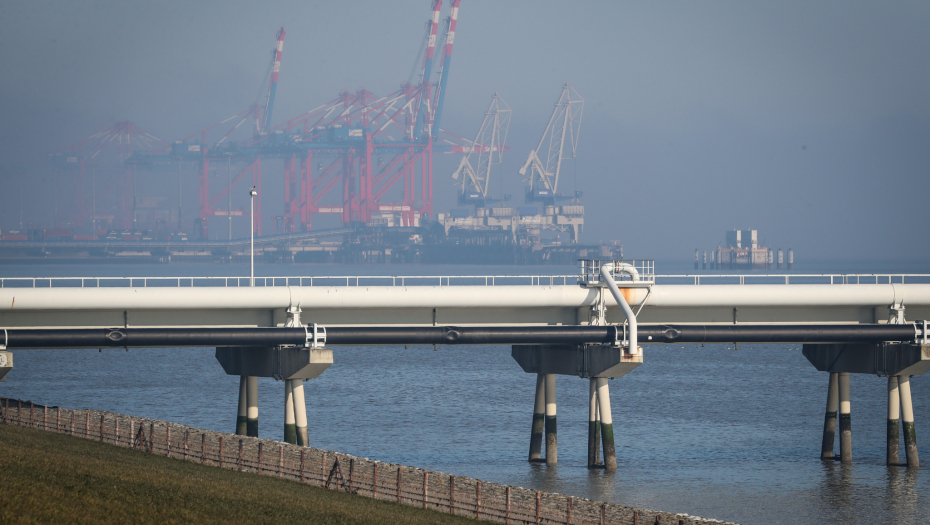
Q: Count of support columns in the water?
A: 12